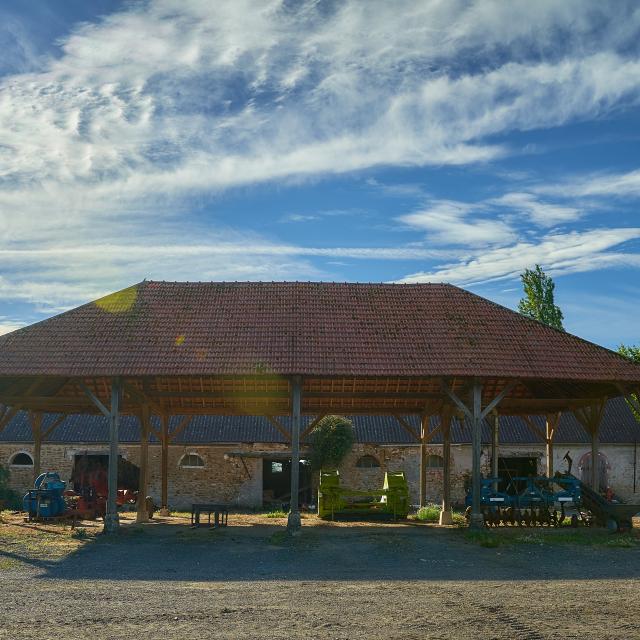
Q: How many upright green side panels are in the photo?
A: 2